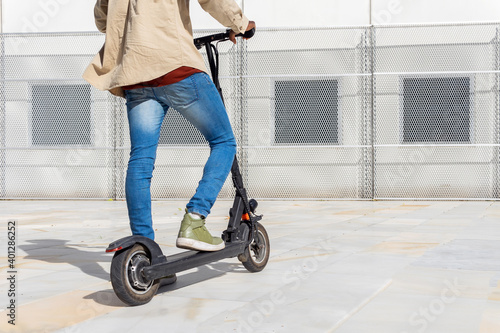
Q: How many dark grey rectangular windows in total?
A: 4